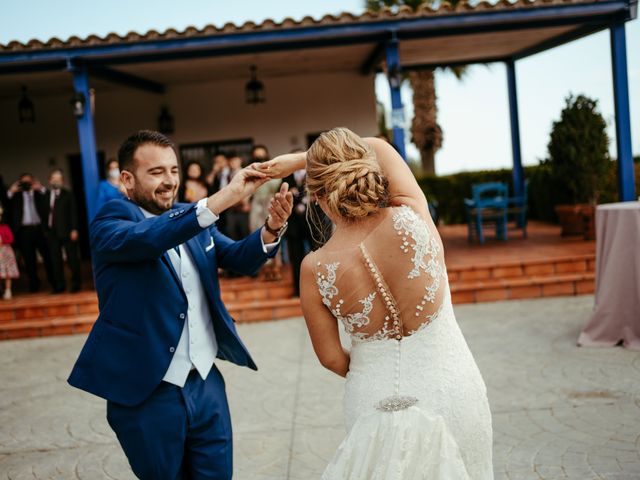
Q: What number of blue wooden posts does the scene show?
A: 4